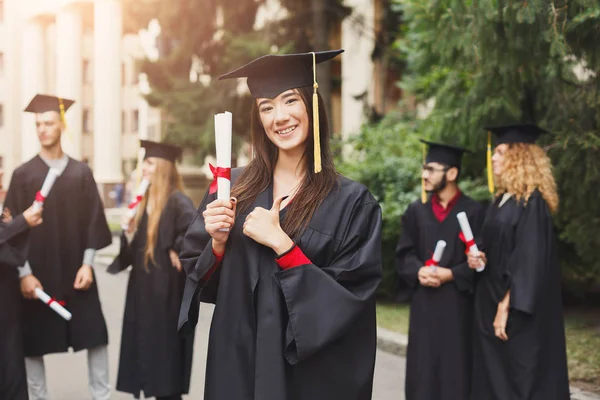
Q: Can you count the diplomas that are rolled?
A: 6